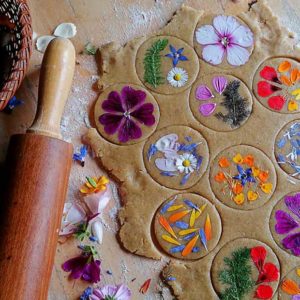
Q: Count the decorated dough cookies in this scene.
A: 12